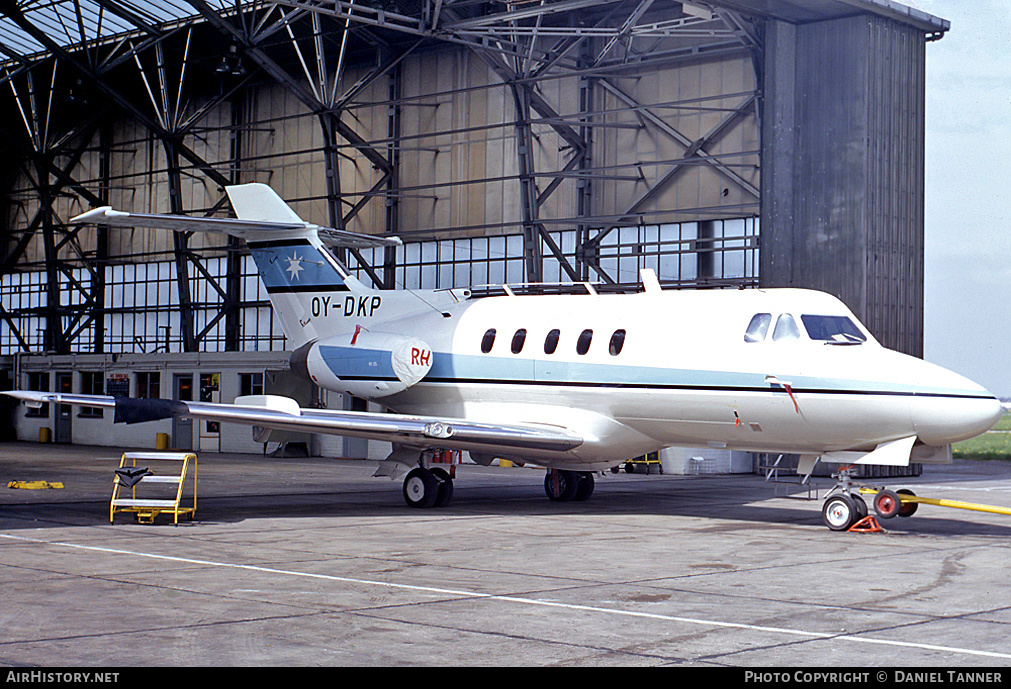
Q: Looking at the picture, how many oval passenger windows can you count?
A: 5